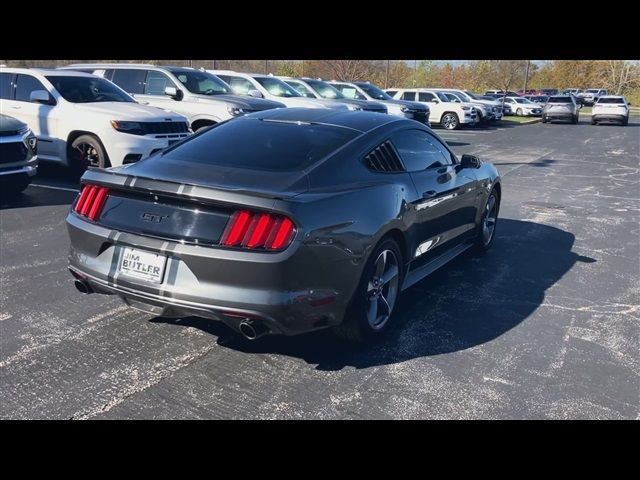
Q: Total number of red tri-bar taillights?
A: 2